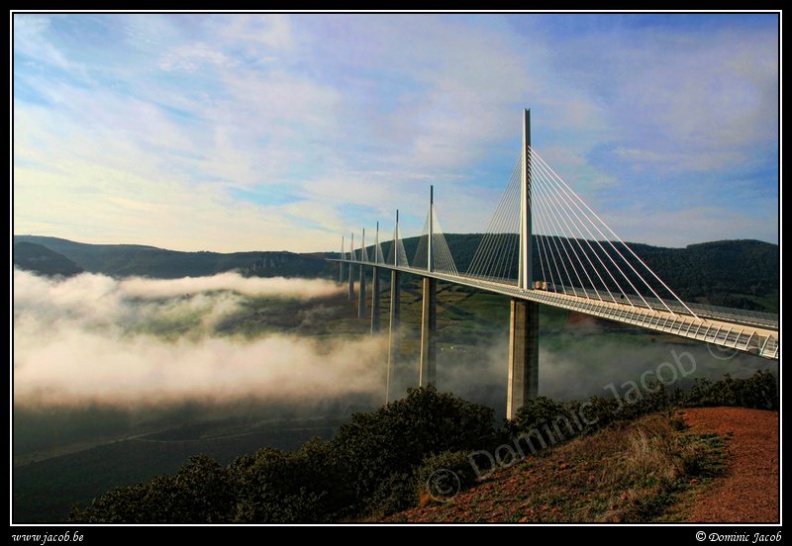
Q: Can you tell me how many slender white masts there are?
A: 7